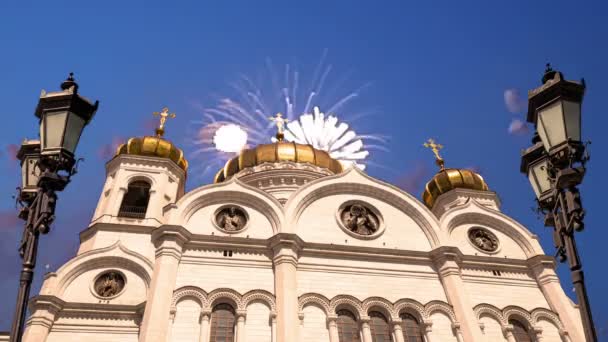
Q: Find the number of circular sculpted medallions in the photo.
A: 4